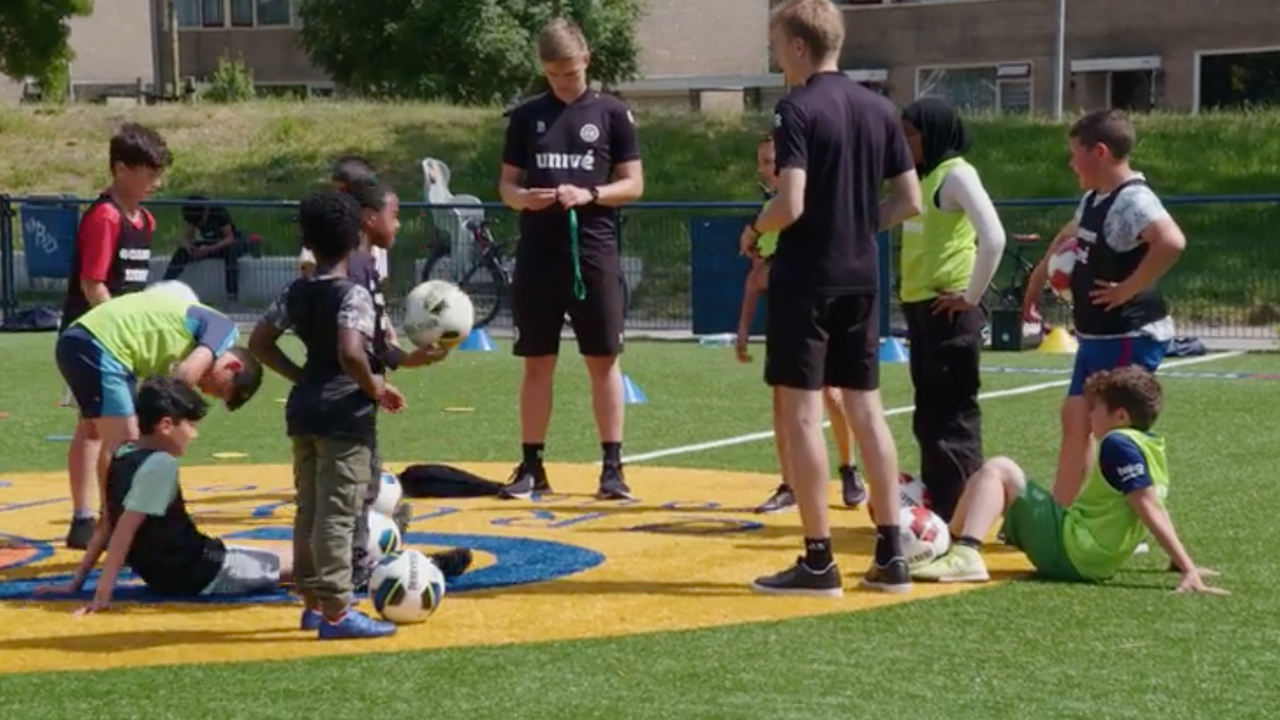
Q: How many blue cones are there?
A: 3